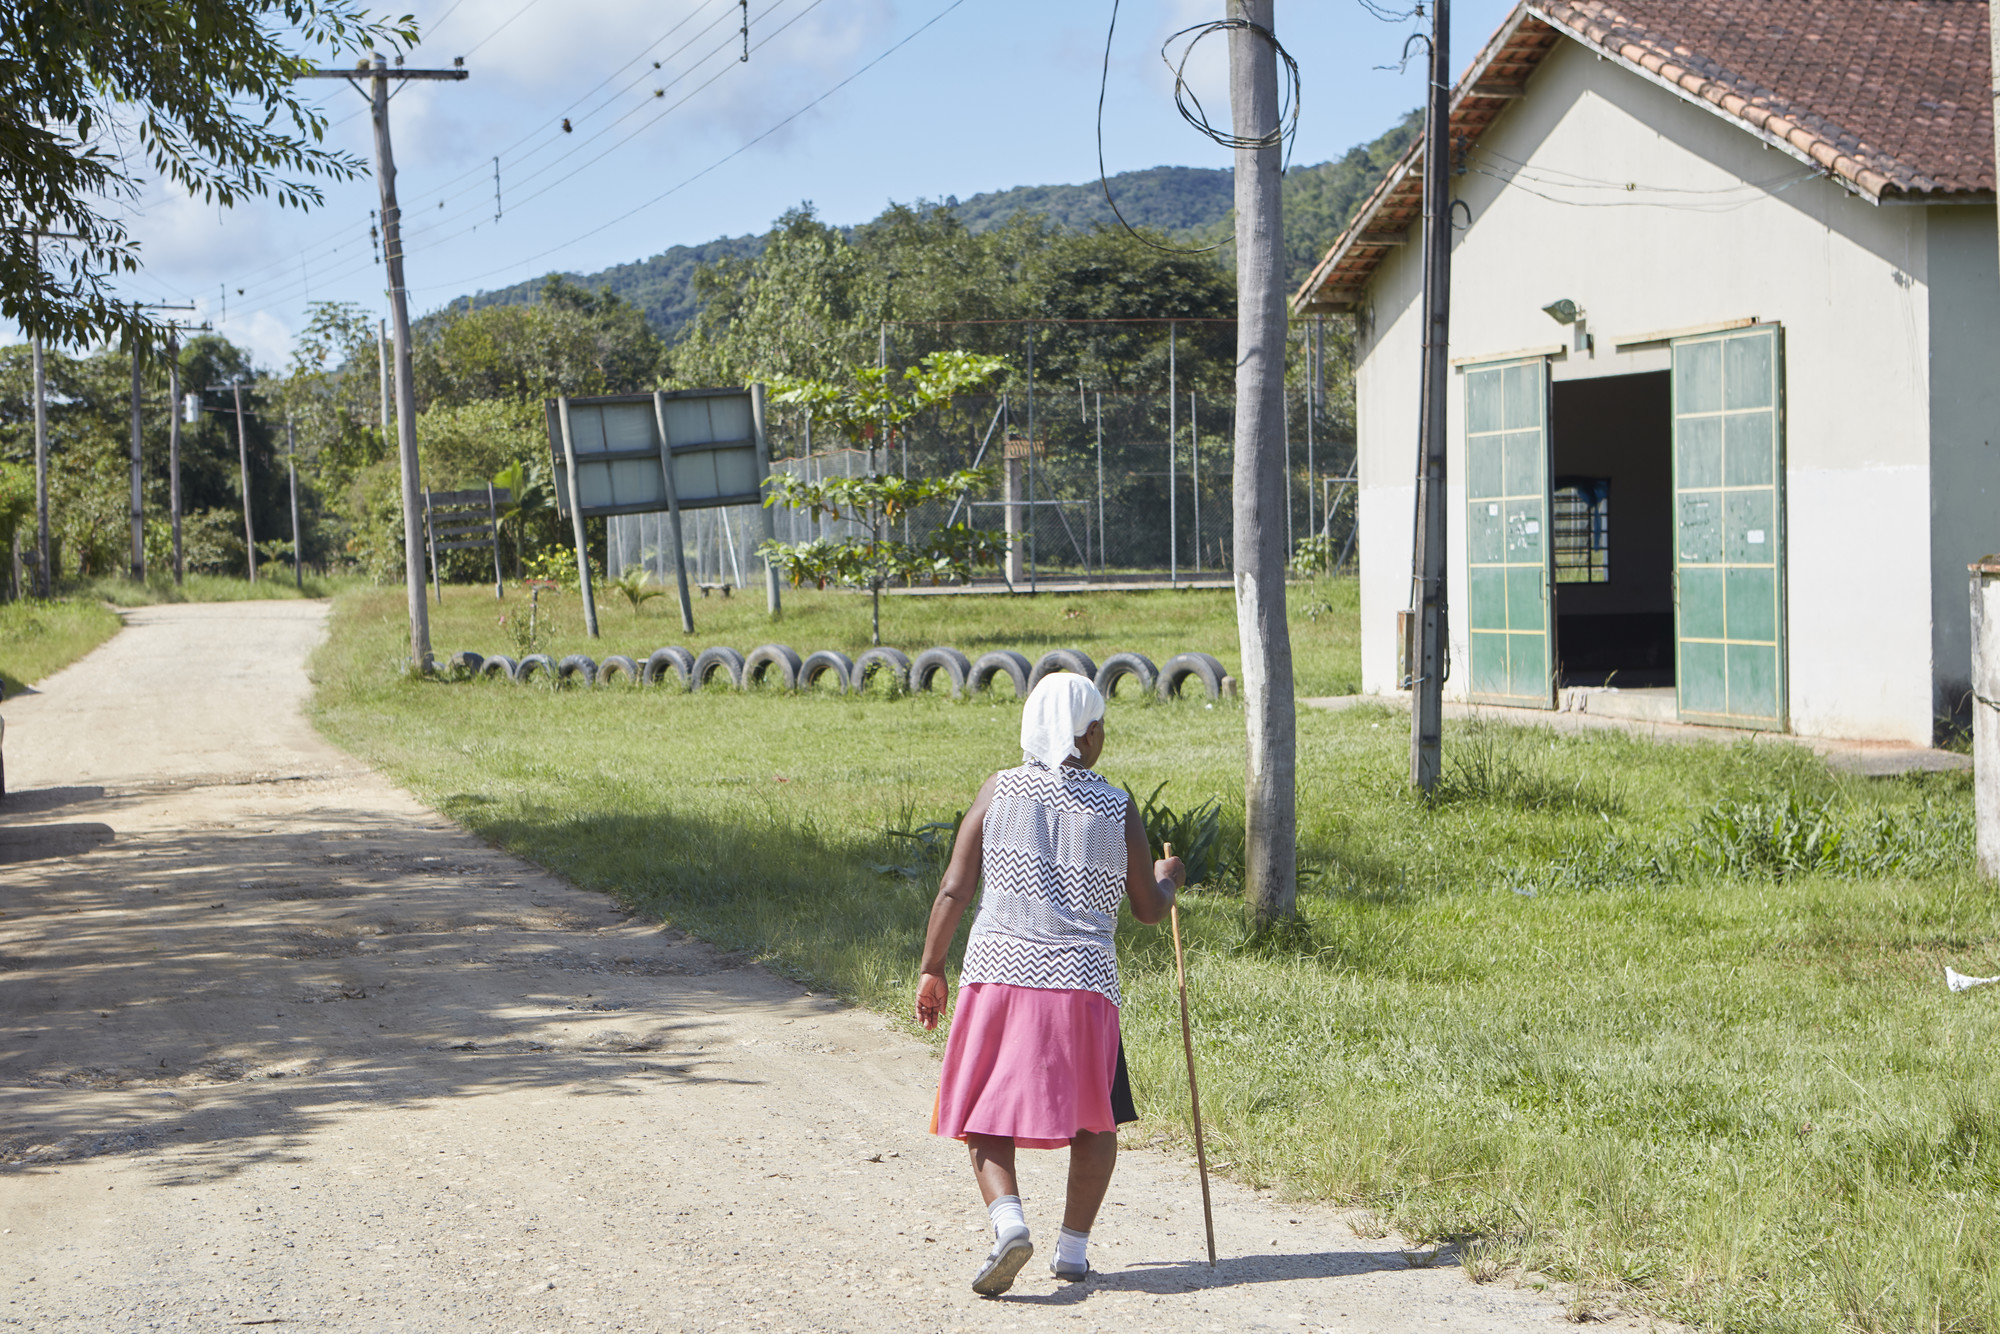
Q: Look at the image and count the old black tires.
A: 15